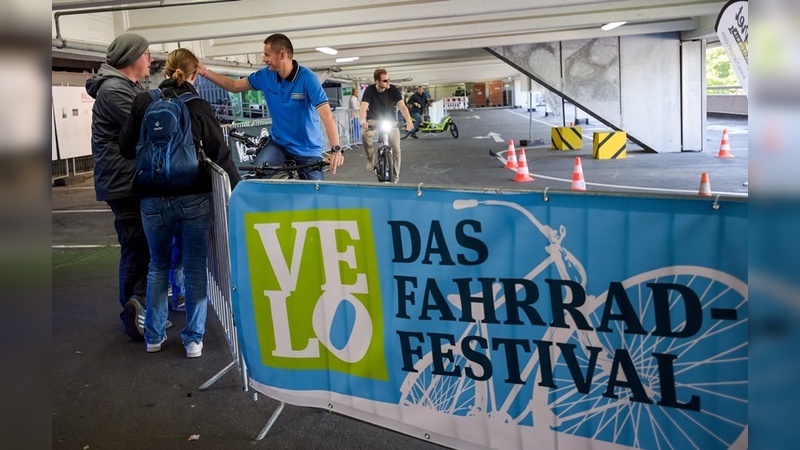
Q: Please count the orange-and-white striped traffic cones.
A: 5